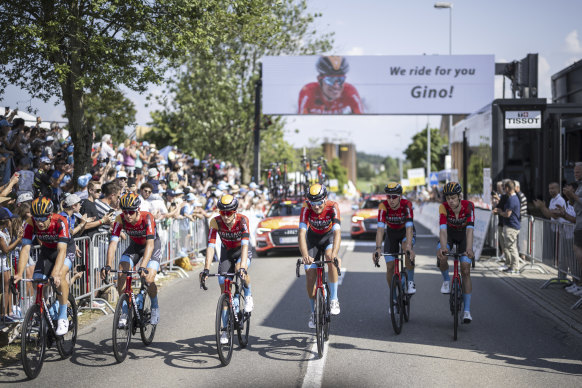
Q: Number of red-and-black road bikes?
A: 6